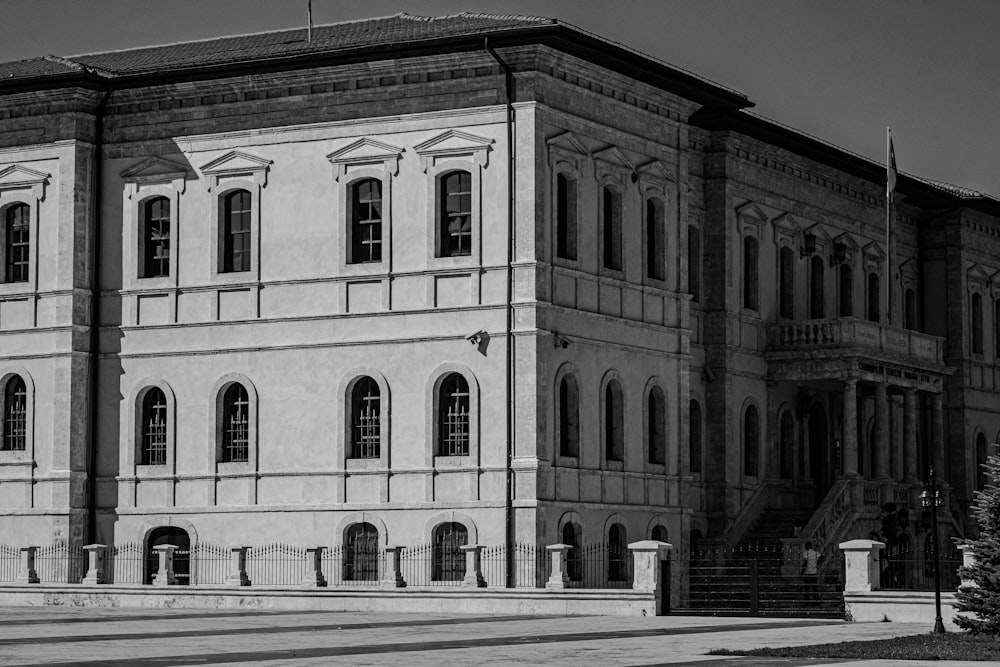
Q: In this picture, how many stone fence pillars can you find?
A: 11